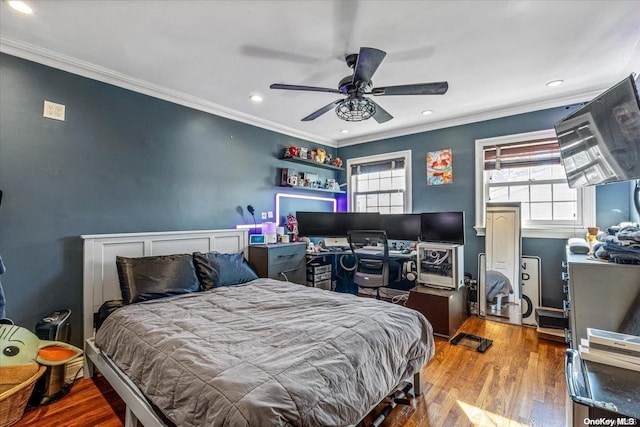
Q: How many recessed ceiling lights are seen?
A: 5